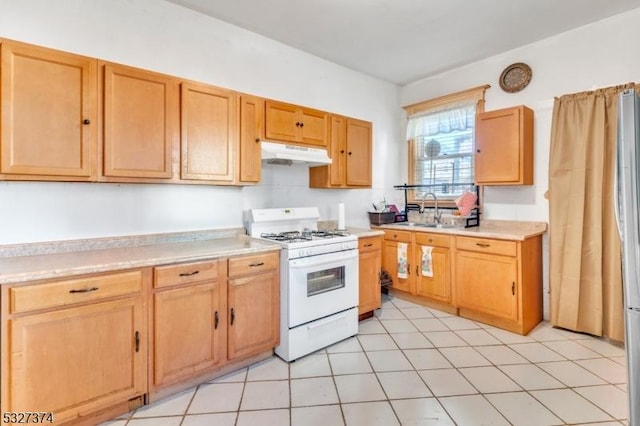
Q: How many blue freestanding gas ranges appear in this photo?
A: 0